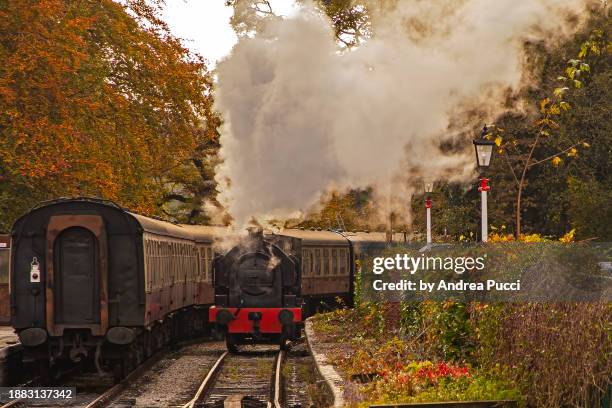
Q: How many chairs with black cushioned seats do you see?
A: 0